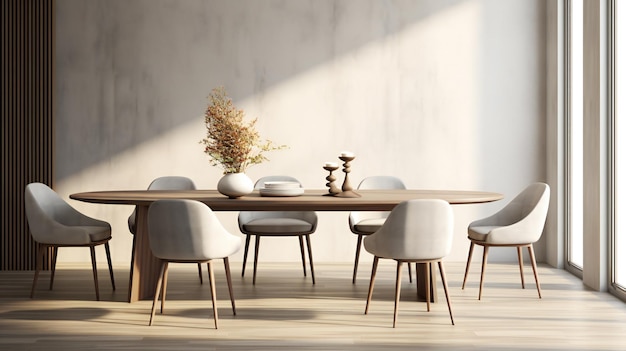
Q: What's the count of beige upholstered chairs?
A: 7